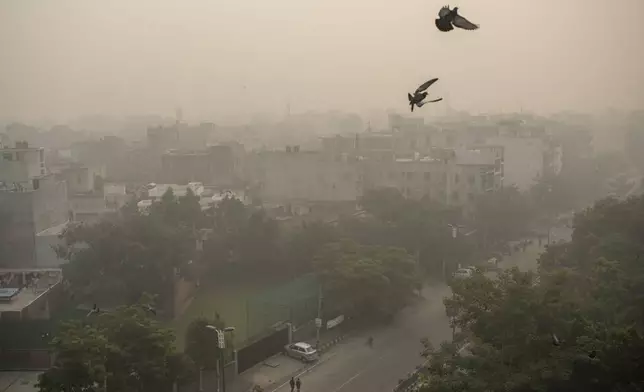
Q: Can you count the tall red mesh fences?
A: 0